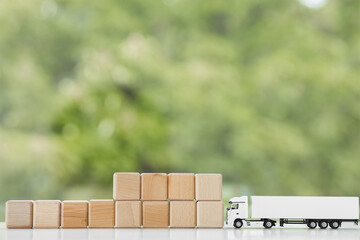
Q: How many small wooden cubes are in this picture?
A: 12